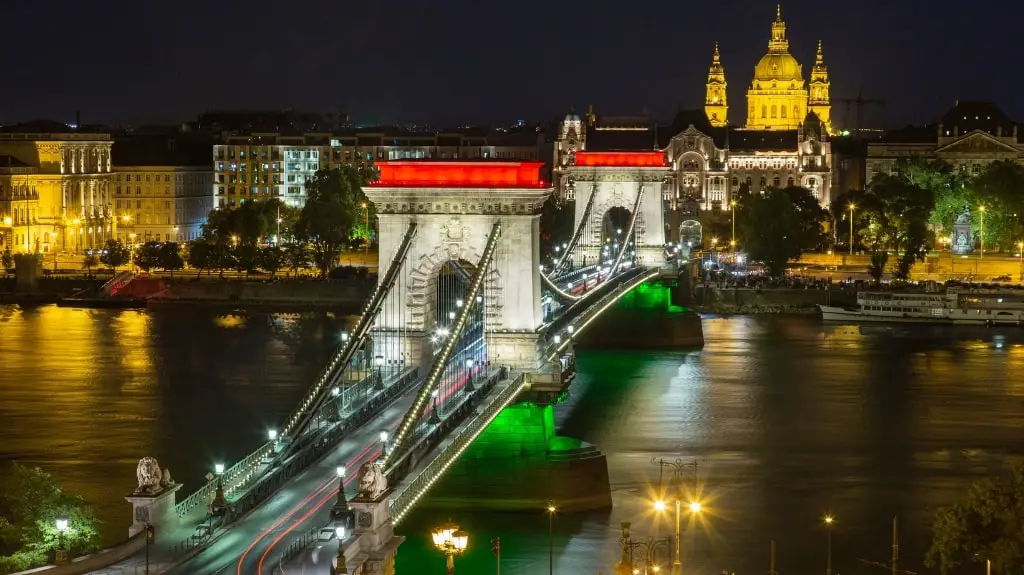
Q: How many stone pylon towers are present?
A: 2